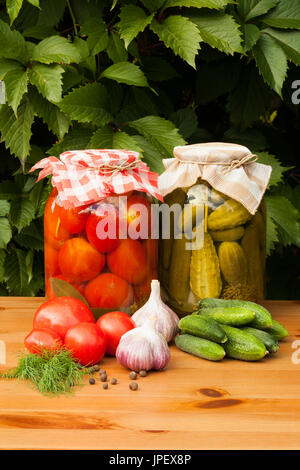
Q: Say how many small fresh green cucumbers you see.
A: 7